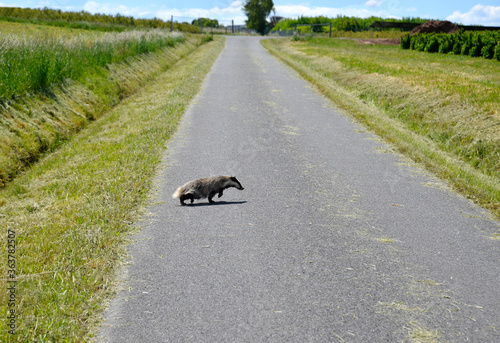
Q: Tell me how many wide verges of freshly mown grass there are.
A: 2